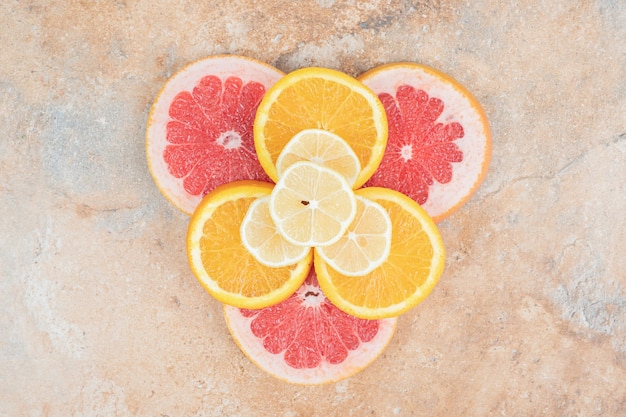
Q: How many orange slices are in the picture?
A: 3